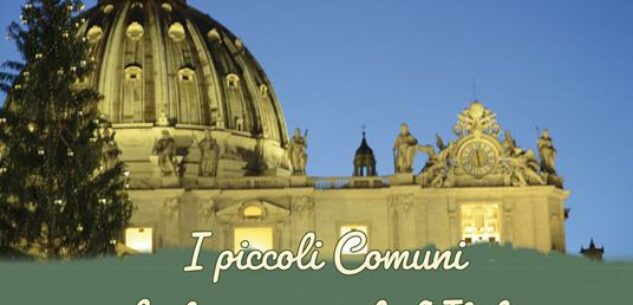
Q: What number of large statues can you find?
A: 5